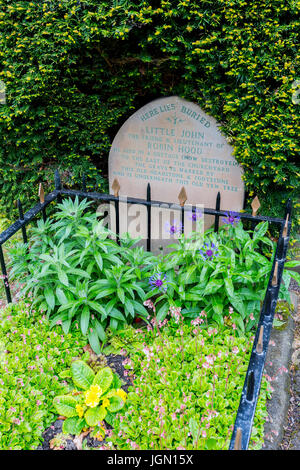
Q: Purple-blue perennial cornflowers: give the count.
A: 5